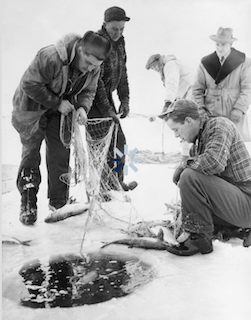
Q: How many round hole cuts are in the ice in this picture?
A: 1